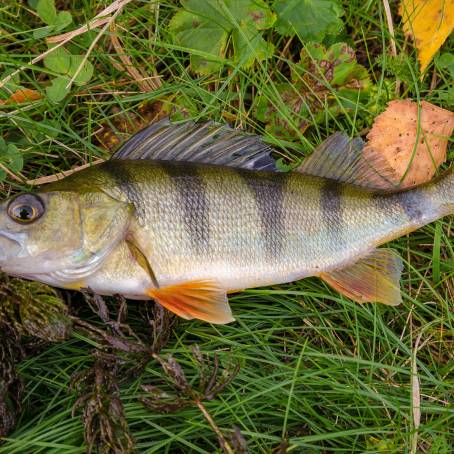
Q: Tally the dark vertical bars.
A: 5